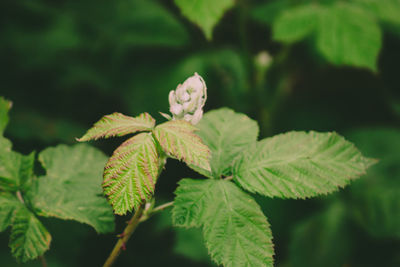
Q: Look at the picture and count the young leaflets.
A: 3